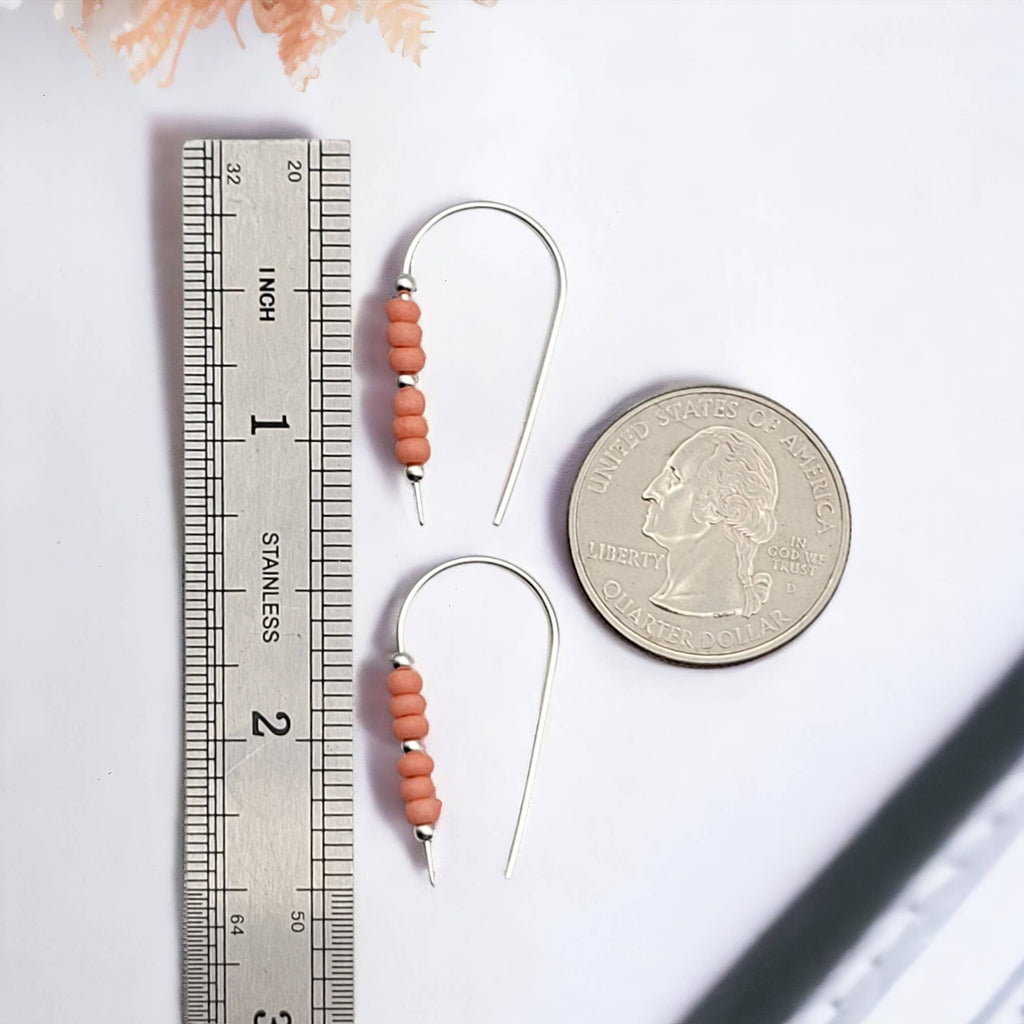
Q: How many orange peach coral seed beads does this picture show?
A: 12